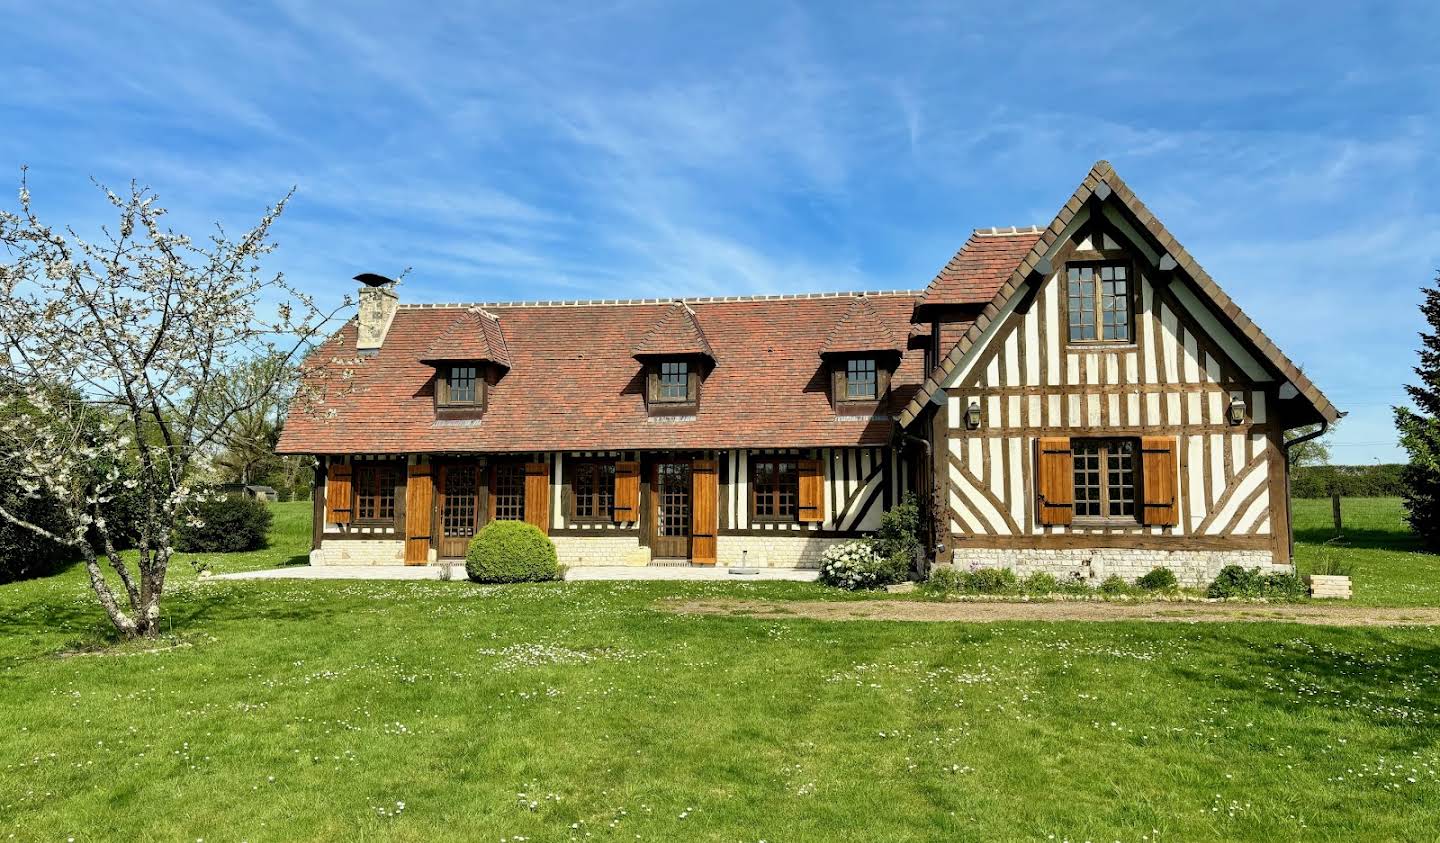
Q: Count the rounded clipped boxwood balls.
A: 1